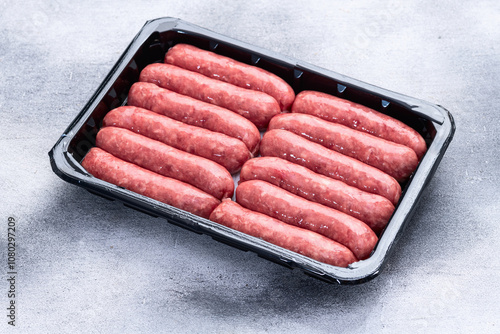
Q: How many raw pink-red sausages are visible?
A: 12